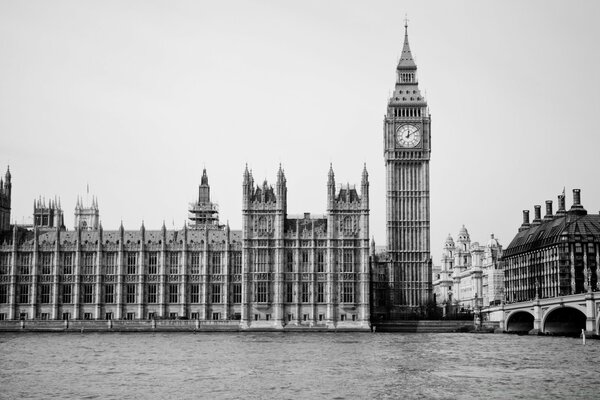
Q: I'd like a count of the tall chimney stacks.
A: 5